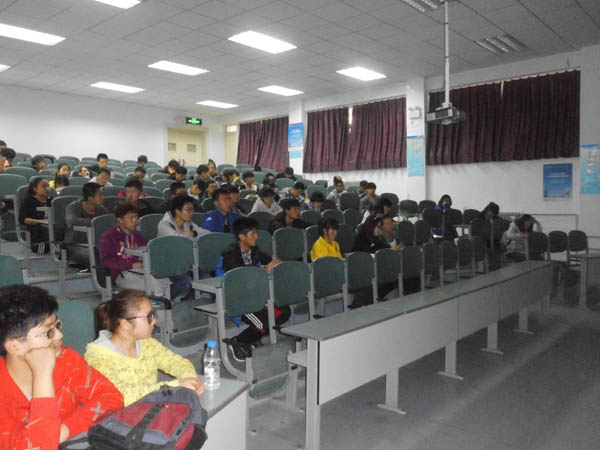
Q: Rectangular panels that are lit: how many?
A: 9